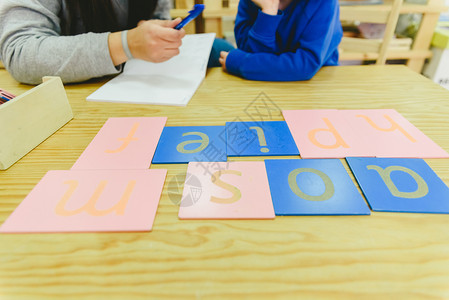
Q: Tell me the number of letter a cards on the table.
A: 1